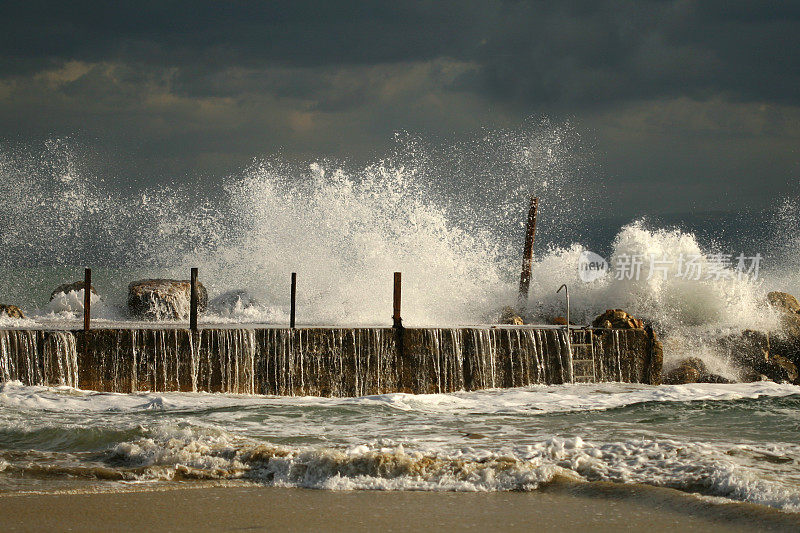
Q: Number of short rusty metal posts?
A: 4